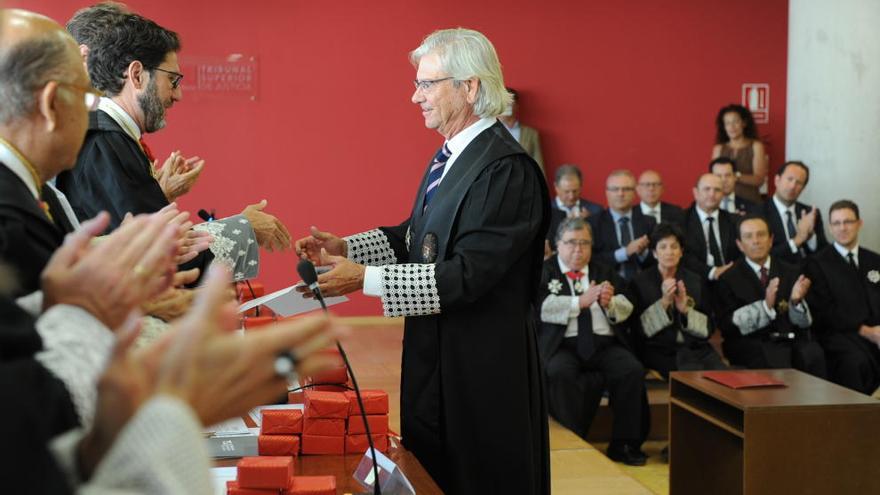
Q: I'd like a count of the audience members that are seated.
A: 10